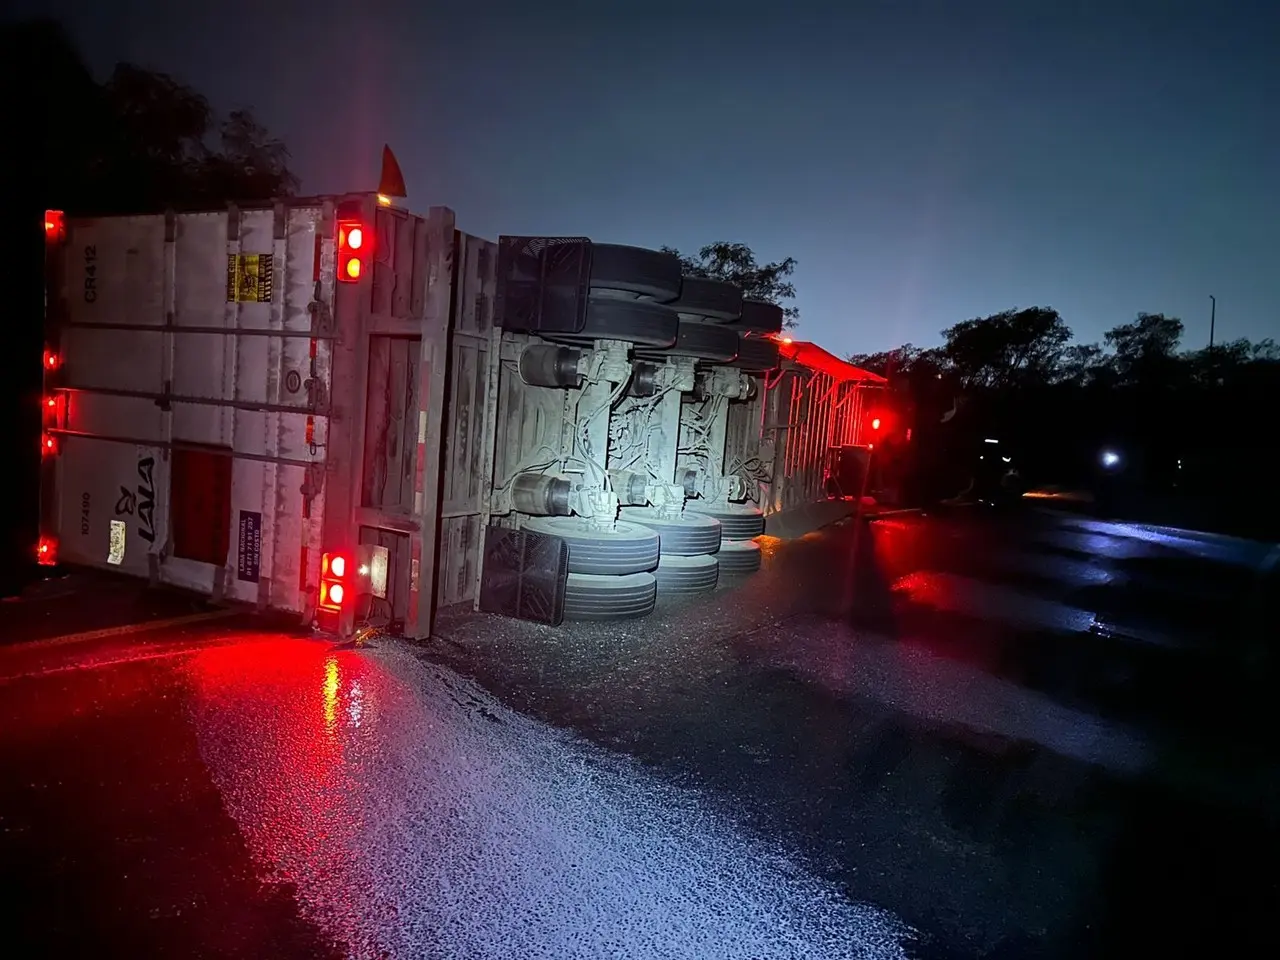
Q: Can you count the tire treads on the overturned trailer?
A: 12